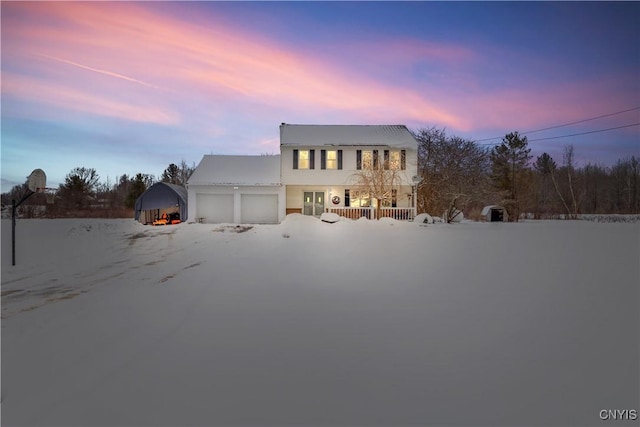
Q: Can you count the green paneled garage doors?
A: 0